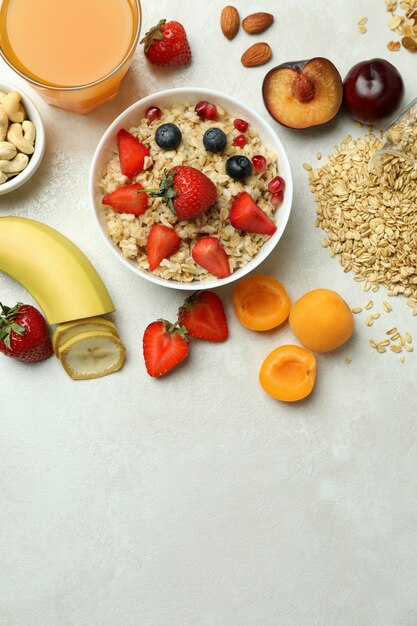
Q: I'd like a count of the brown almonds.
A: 3